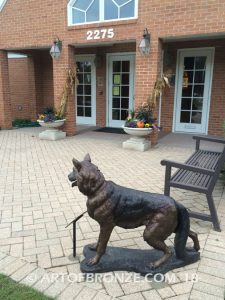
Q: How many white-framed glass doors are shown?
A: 3